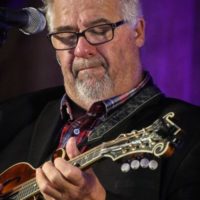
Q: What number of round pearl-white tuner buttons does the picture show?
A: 4